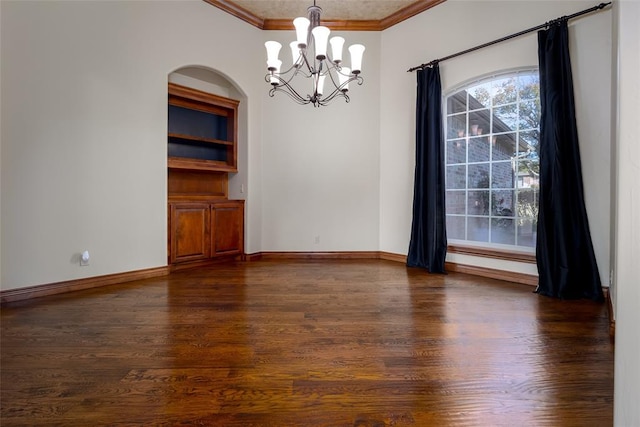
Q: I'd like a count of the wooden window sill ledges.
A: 1